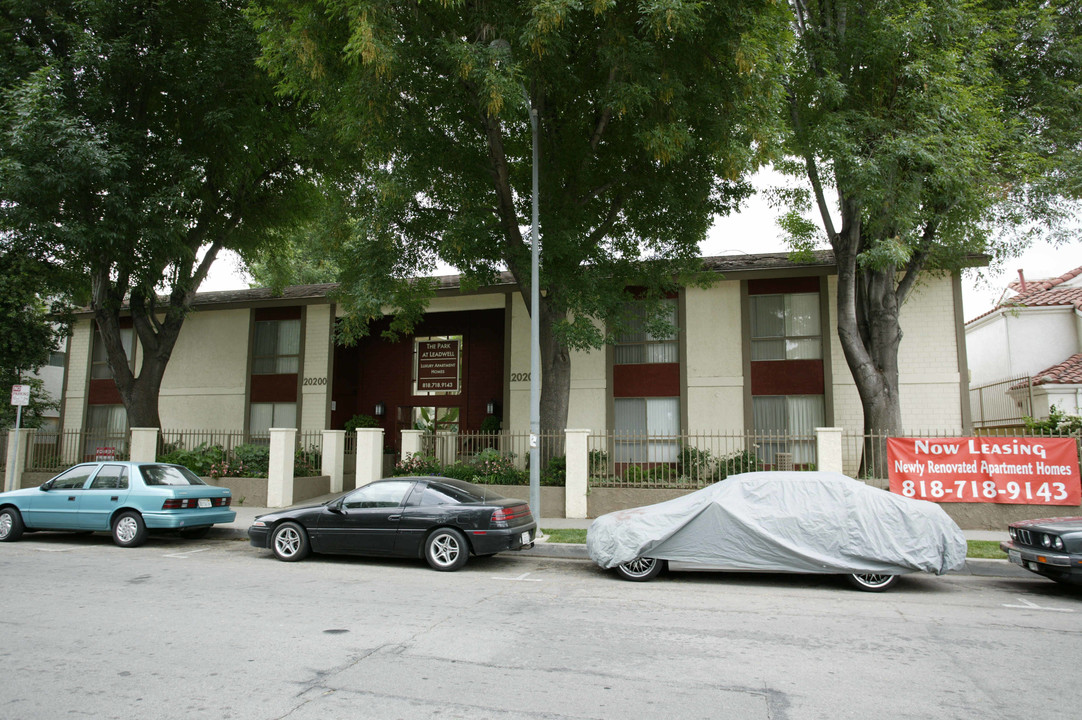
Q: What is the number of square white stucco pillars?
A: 8